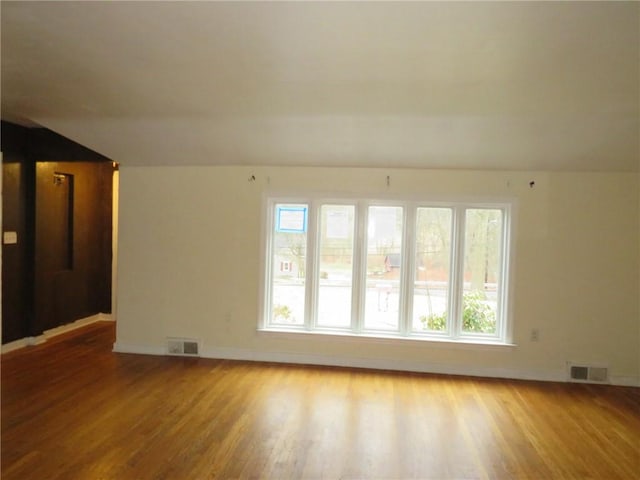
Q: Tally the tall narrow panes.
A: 5